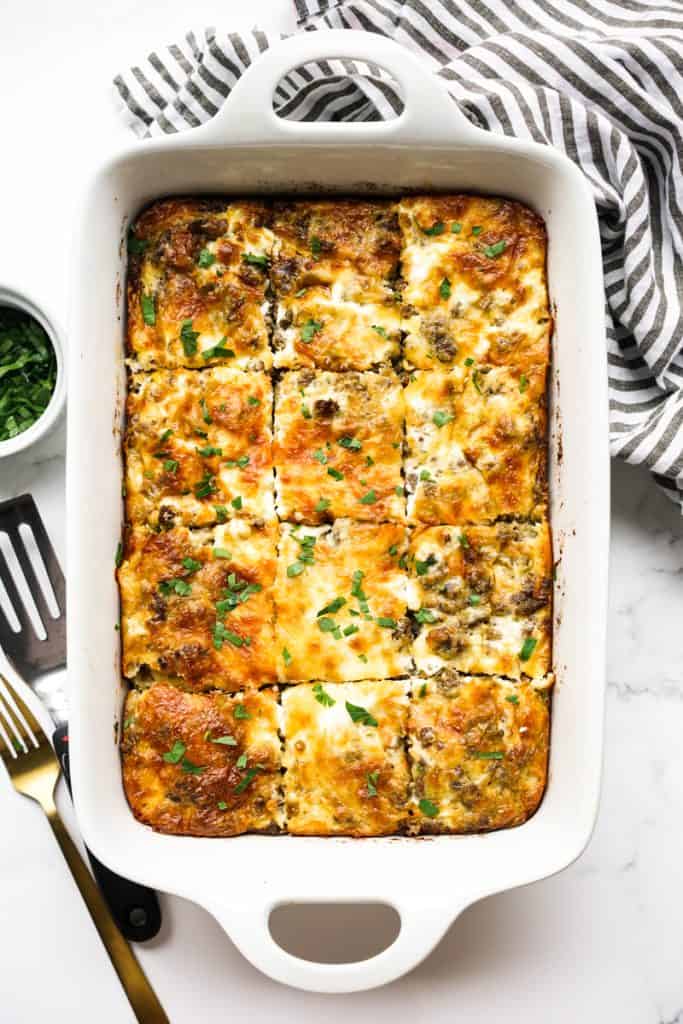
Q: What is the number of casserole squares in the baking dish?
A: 12